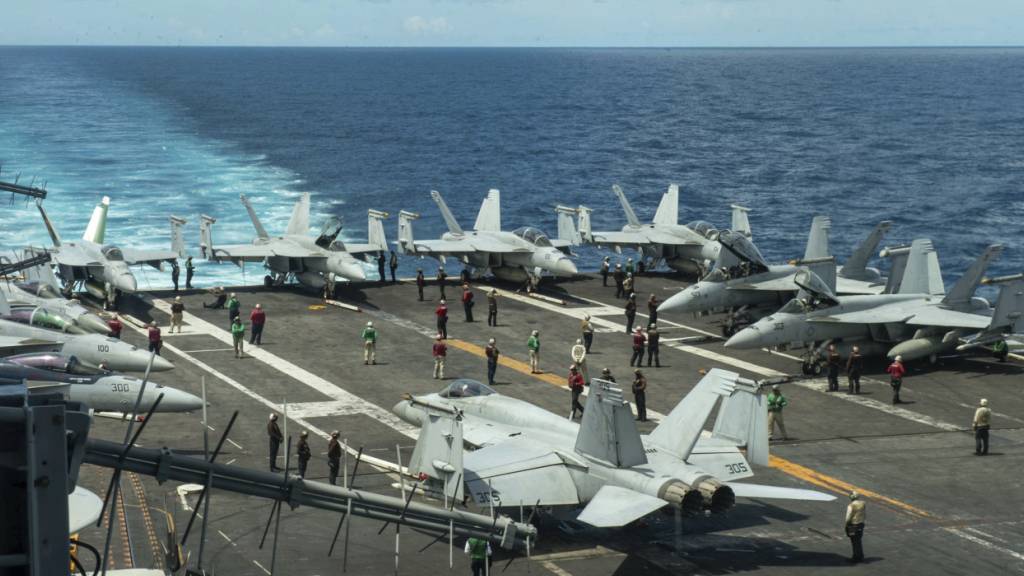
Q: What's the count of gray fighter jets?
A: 10